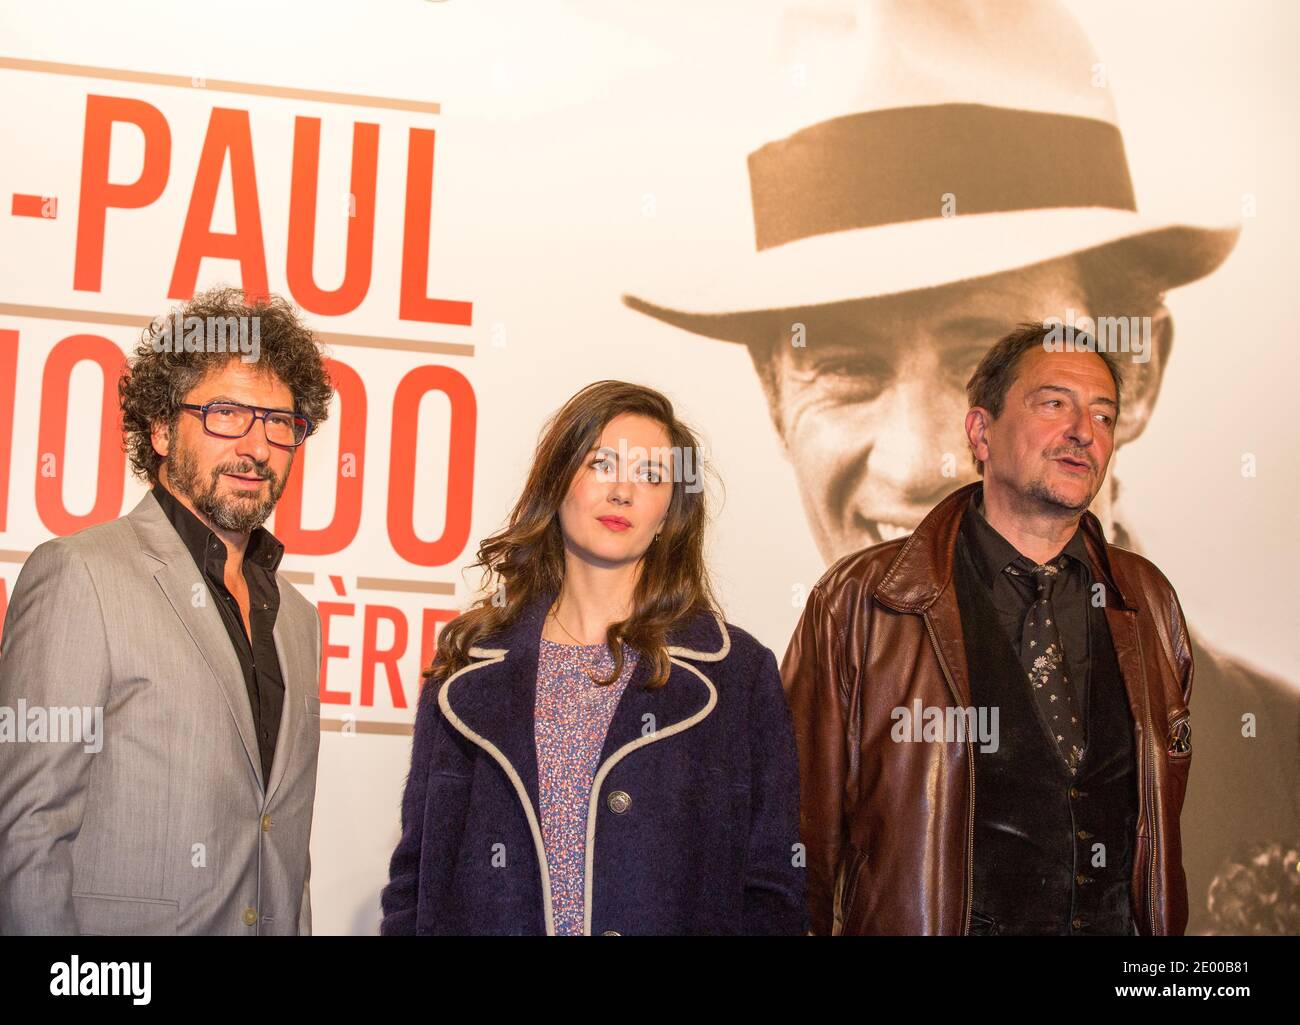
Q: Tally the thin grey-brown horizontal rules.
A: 4